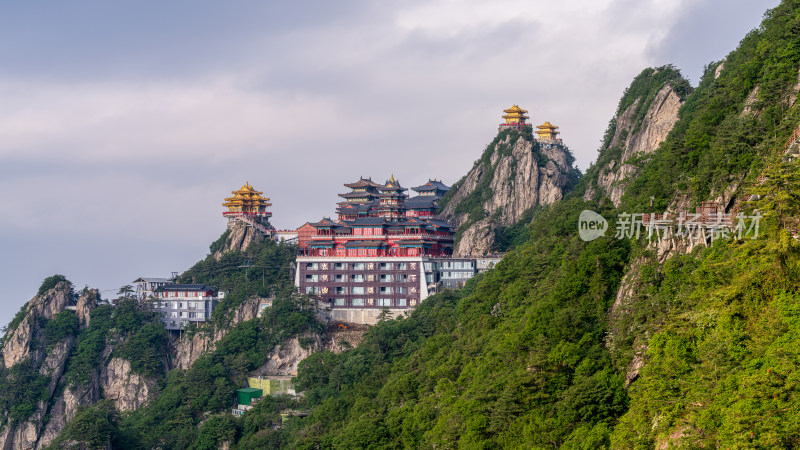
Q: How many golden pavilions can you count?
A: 3